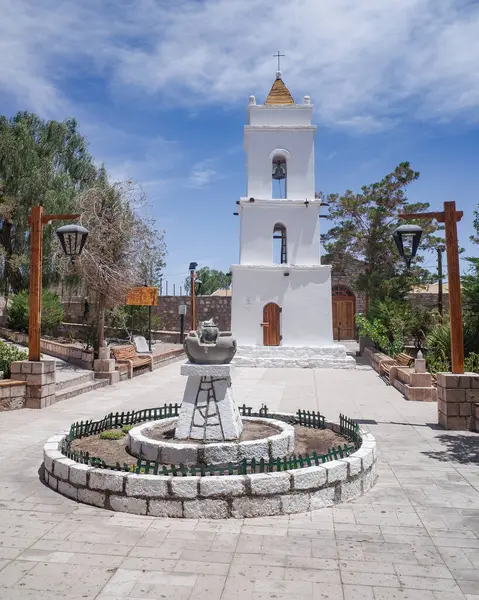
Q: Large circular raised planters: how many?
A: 1